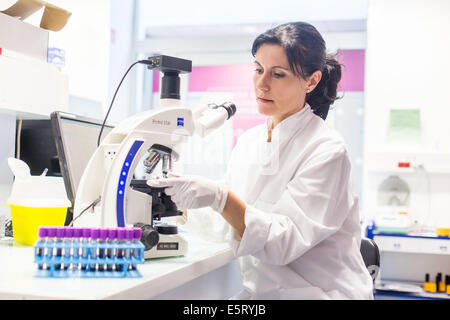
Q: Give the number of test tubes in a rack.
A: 12